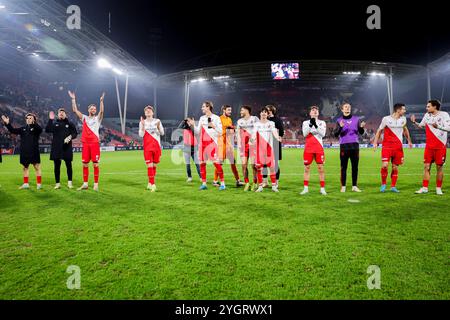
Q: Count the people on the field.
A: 14